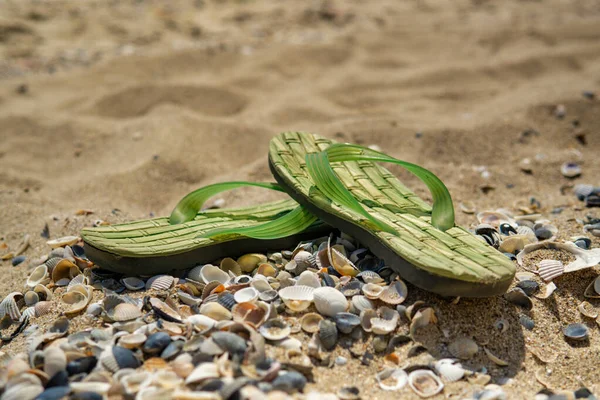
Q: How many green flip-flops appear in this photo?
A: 2